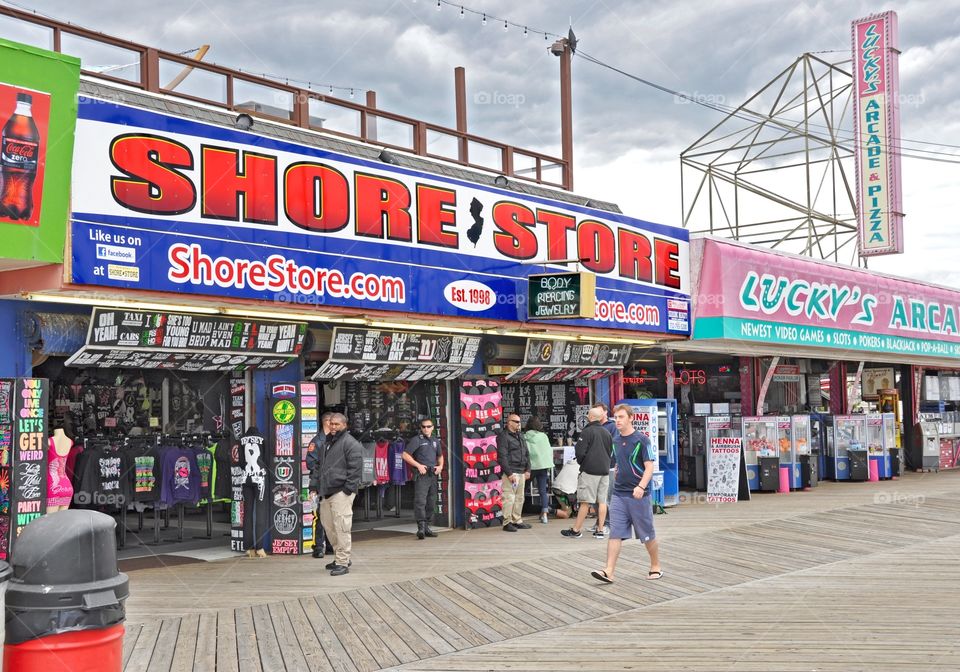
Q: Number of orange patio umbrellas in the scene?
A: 0